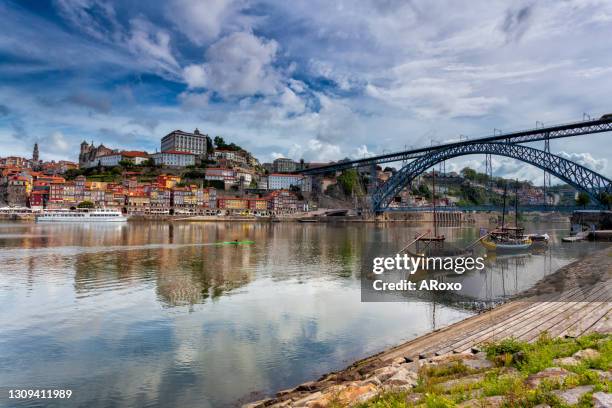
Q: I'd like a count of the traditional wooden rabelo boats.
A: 3